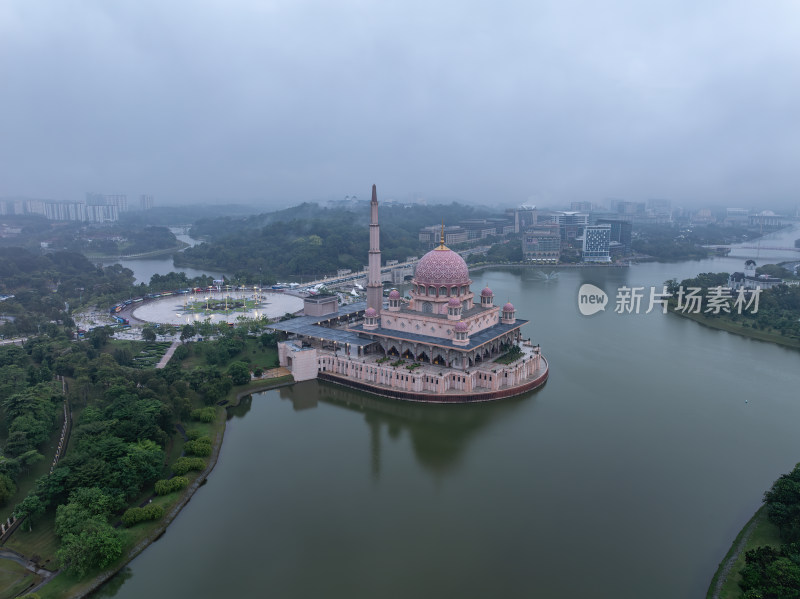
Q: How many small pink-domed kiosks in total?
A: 6